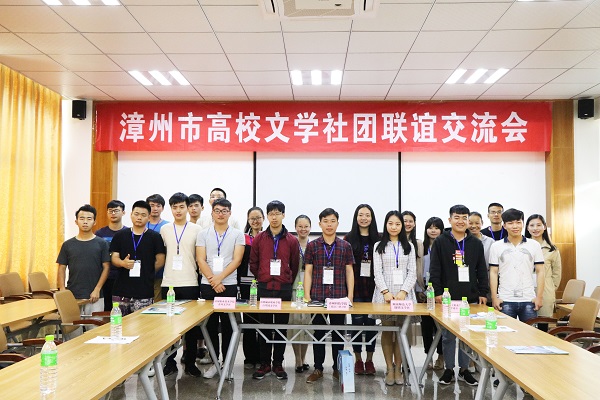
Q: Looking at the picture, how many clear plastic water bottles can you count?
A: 9